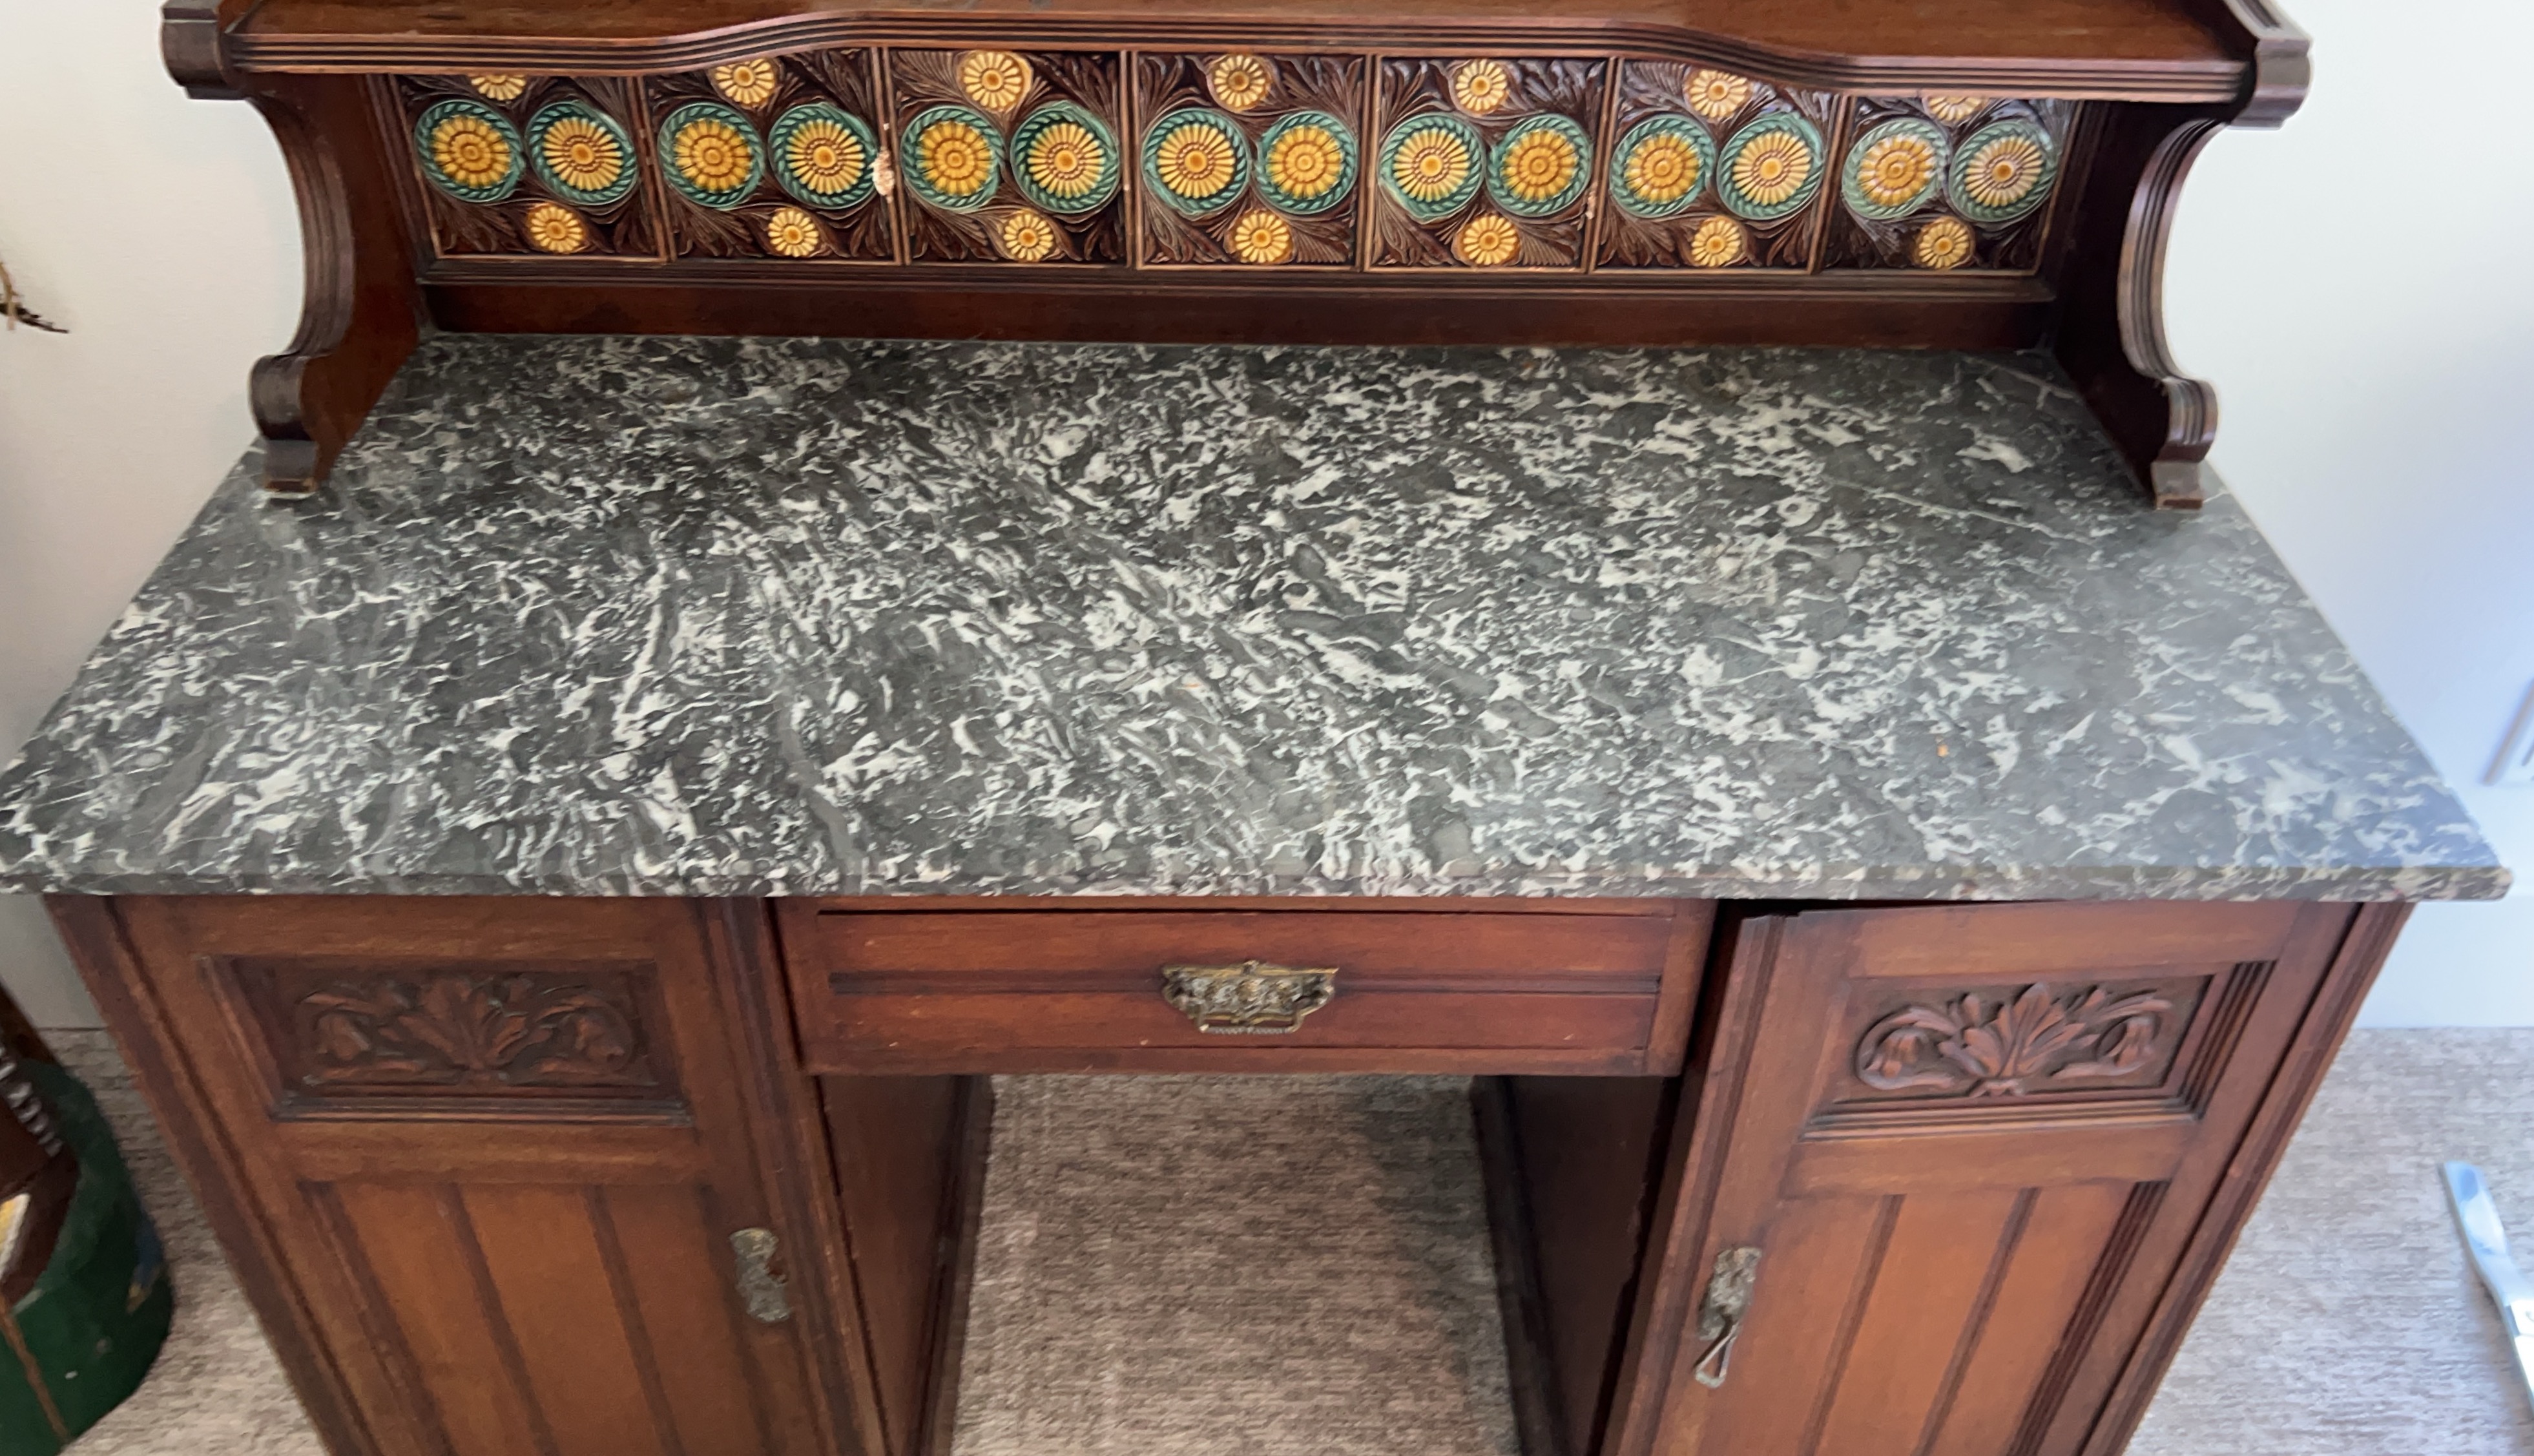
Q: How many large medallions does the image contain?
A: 14